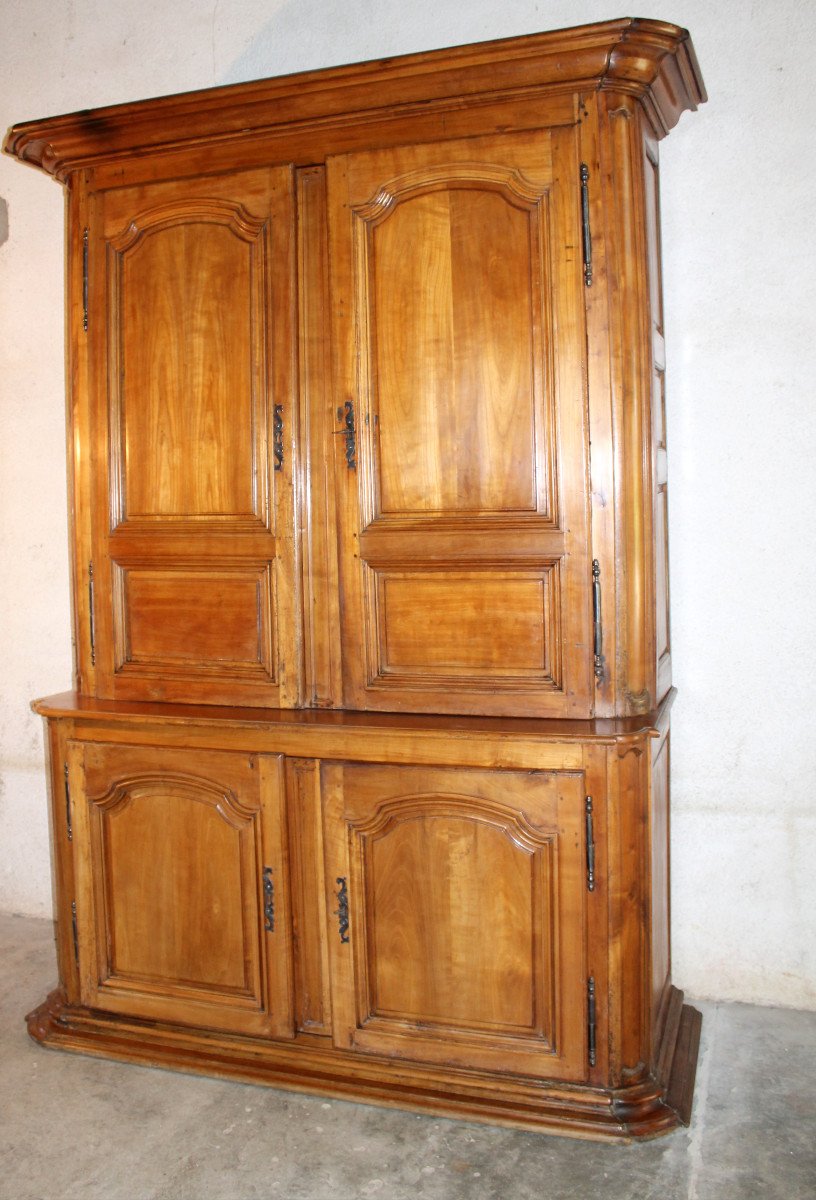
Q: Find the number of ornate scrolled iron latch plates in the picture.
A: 4